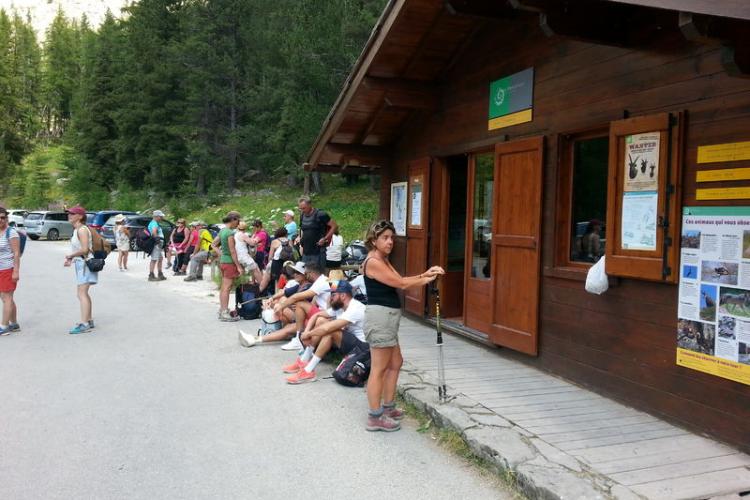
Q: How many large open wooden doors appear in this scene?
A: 2